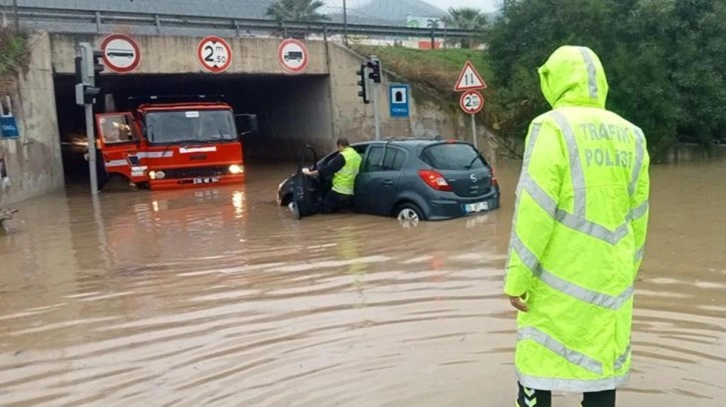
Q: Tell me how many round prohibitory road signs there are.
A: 4